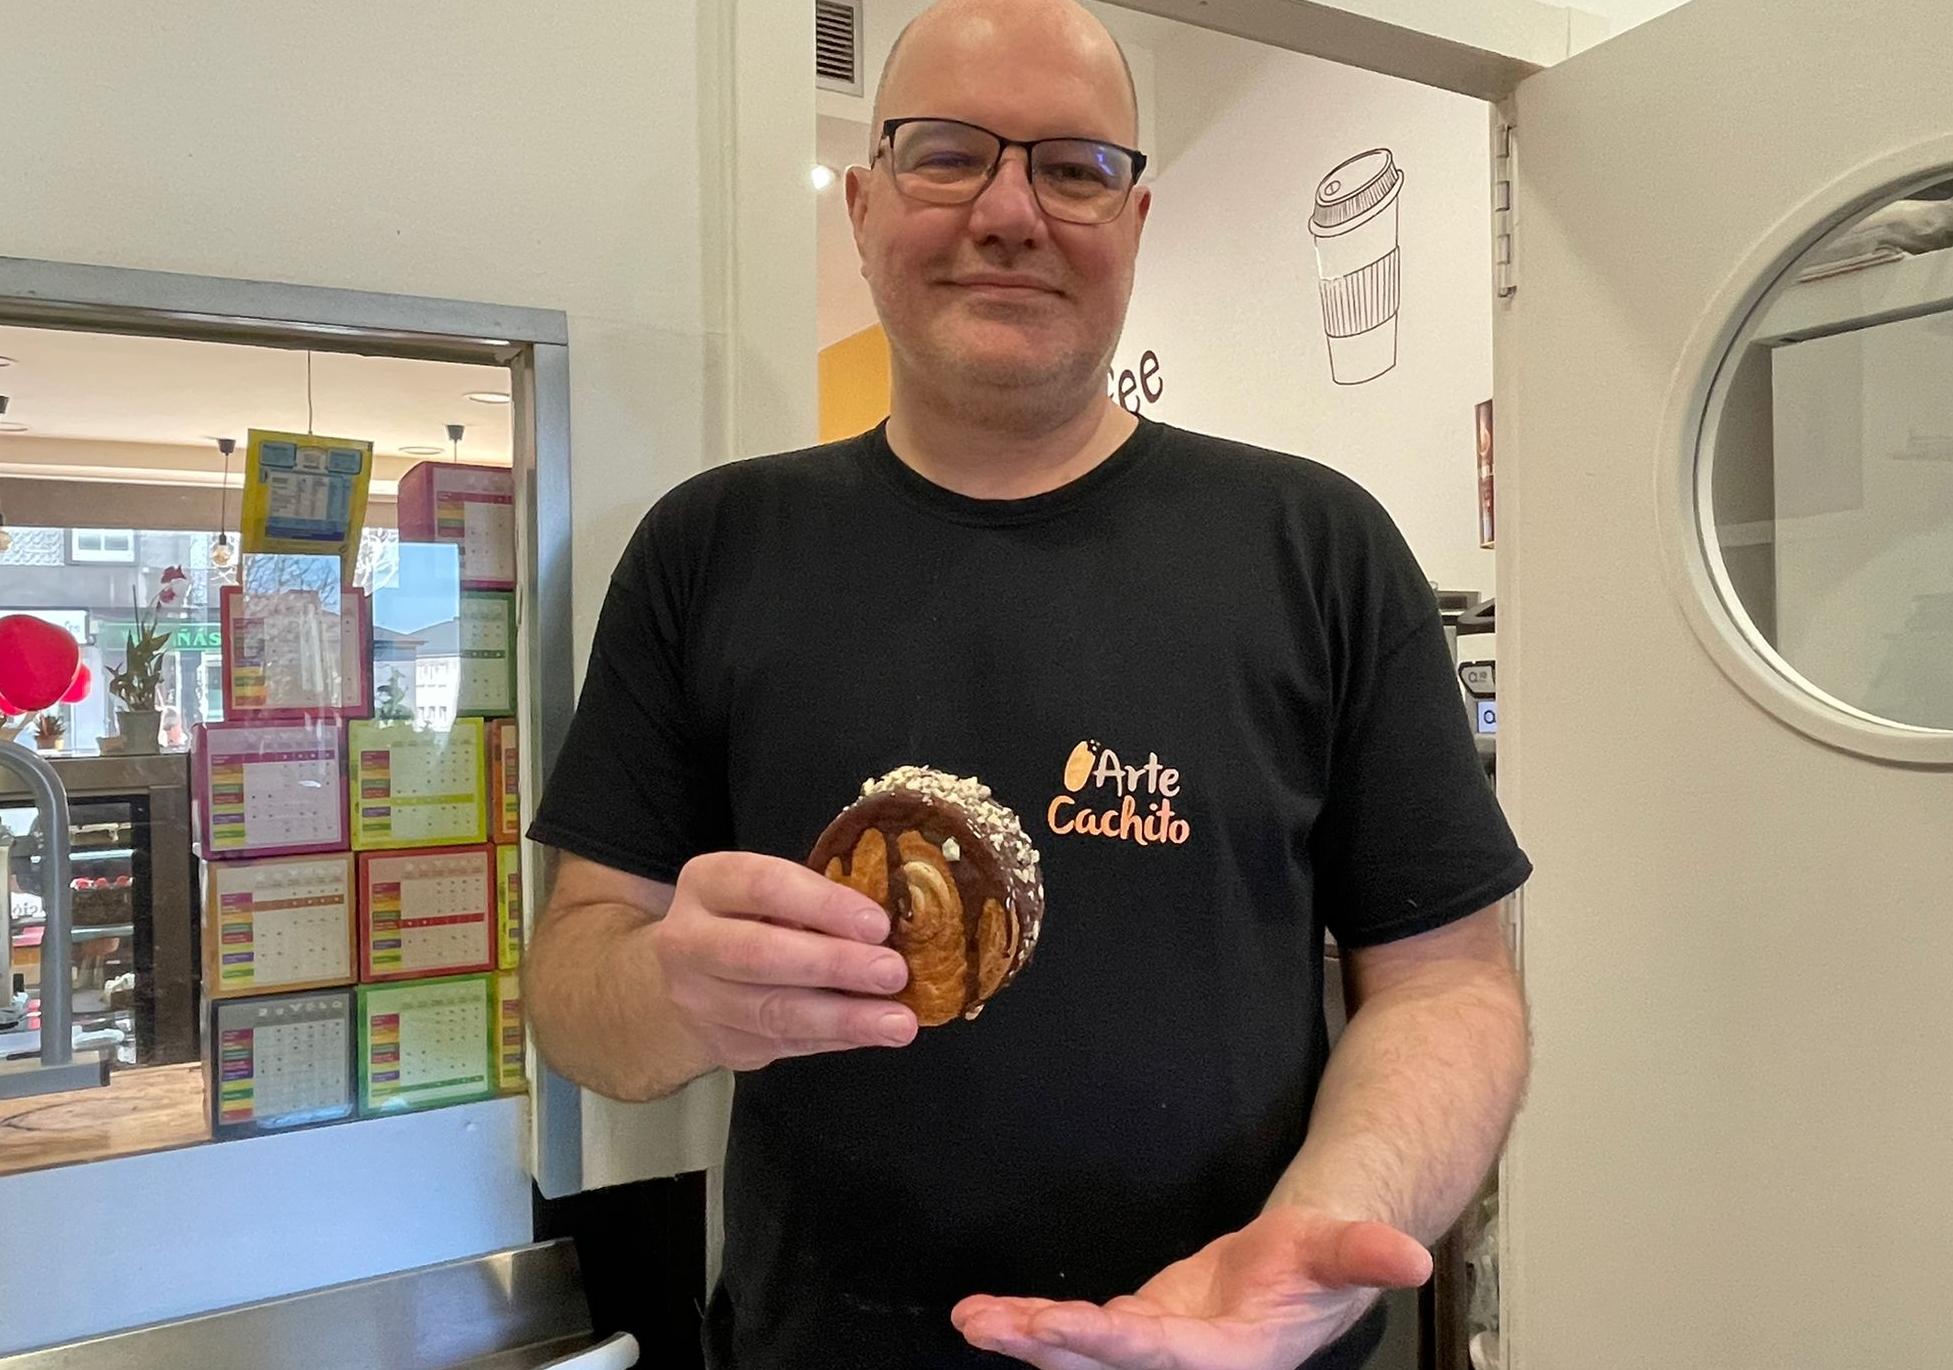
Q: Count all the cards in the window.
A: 13